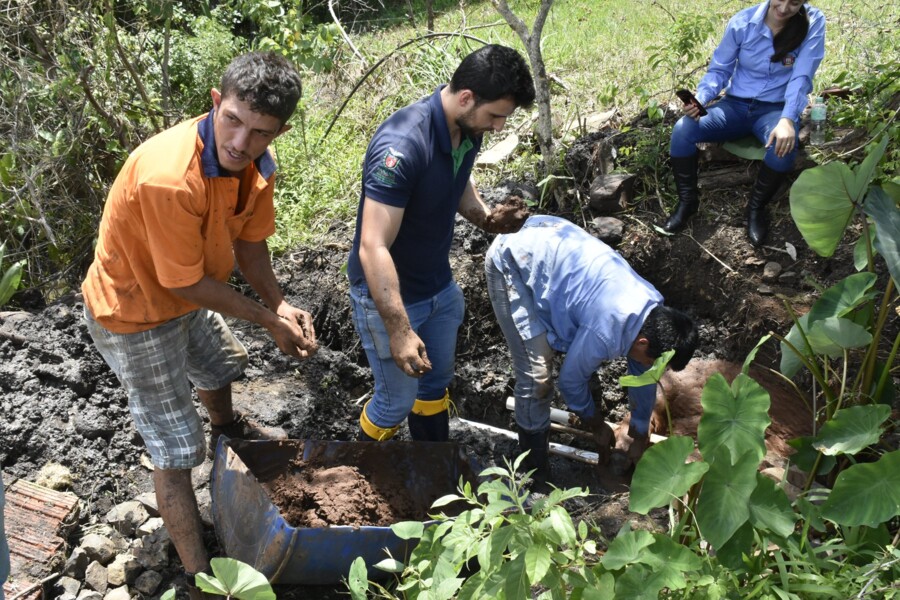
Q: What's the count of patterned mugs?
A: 0